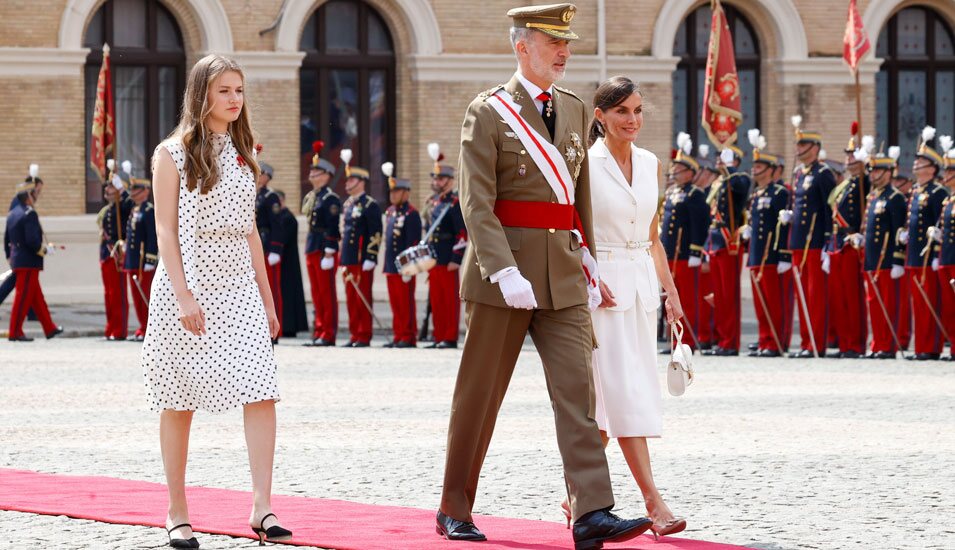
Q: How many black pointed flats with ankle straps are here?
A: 2